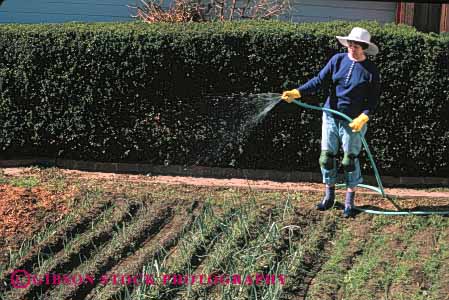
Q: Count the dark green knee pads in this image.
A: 2